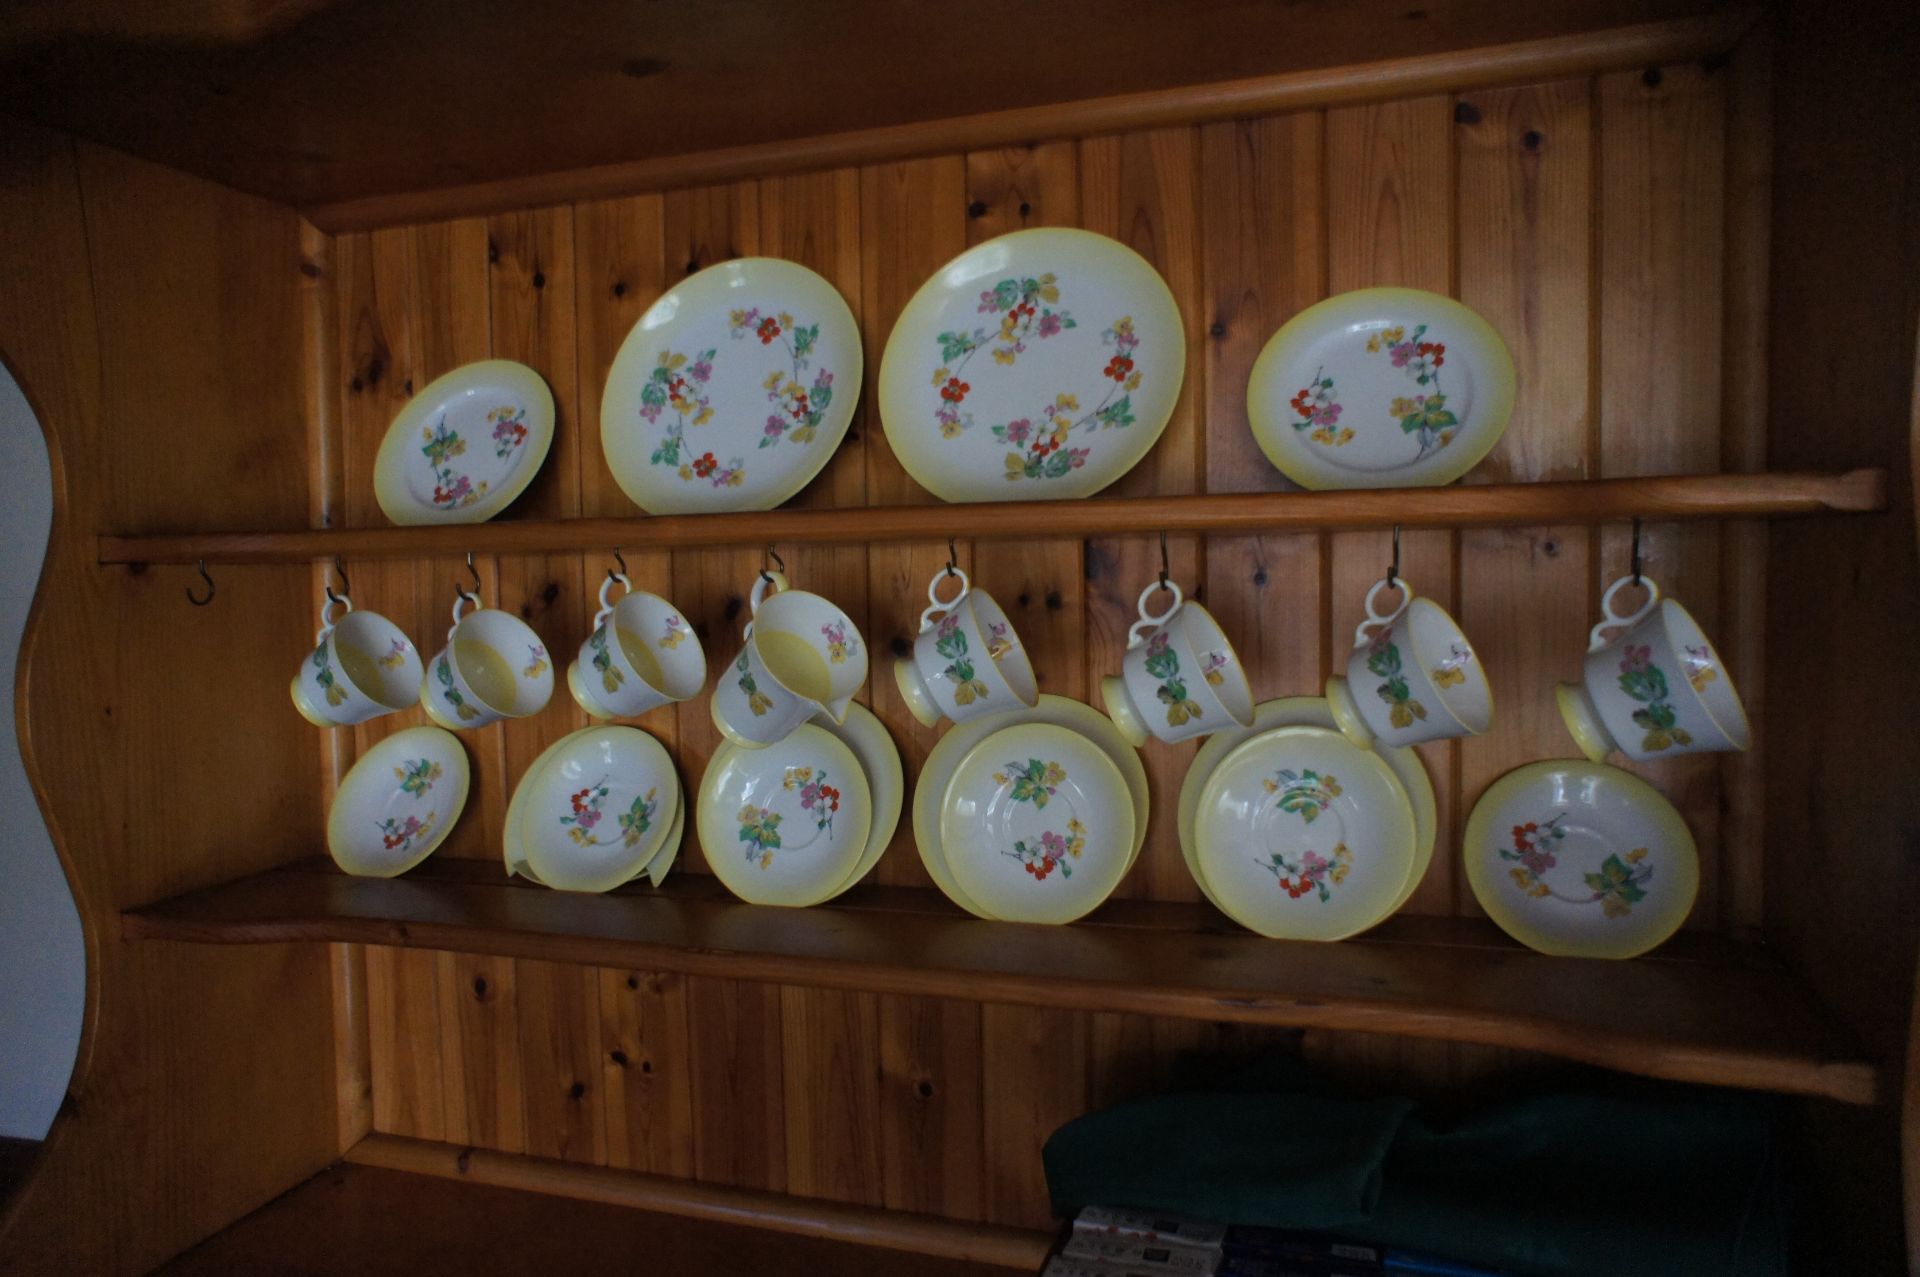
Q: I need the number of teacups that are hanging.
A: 7